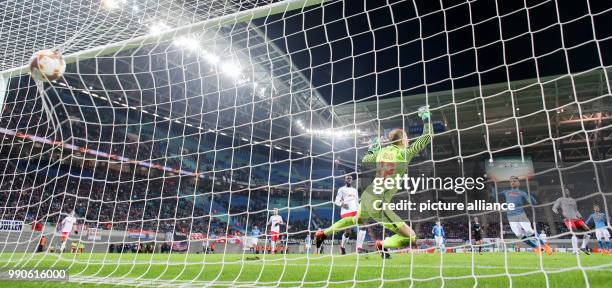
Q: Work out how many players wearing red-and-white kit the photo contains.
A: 4